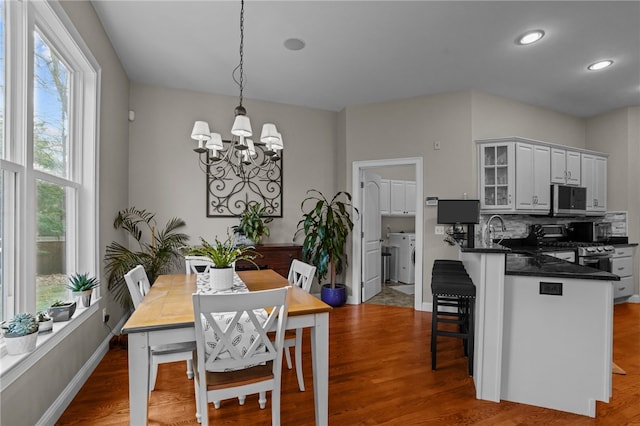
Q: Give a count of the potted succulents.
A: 4